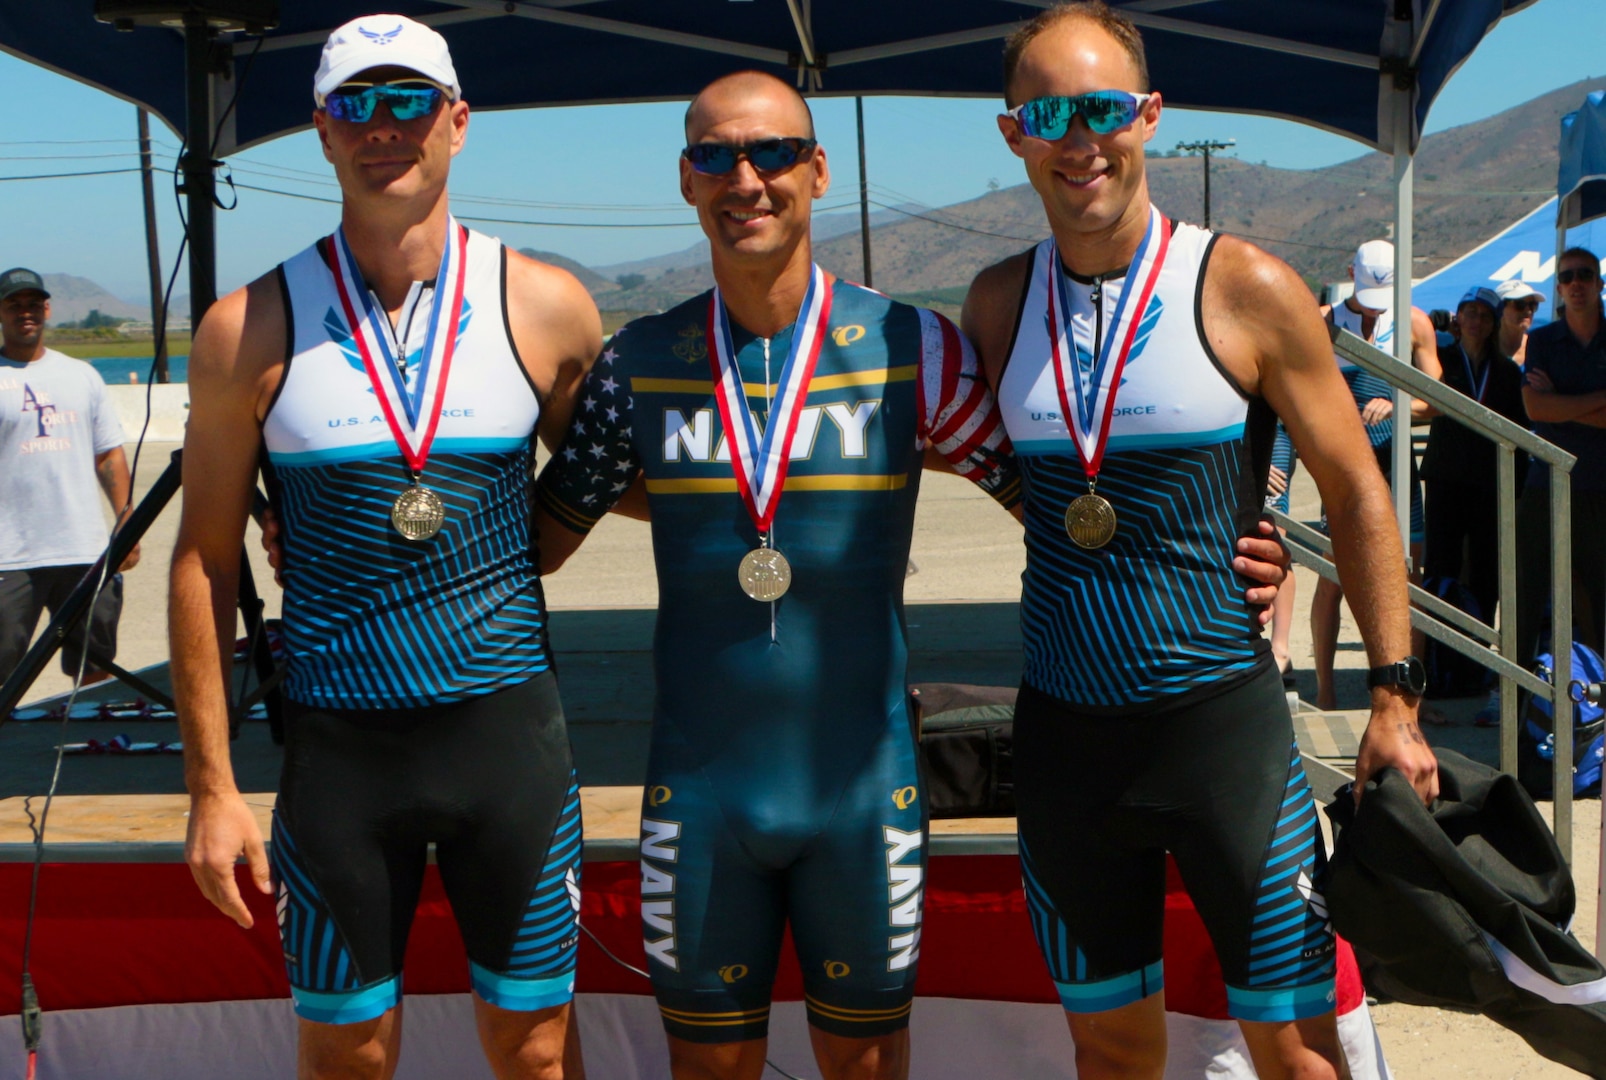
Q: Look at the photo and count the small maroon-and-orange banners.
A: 0